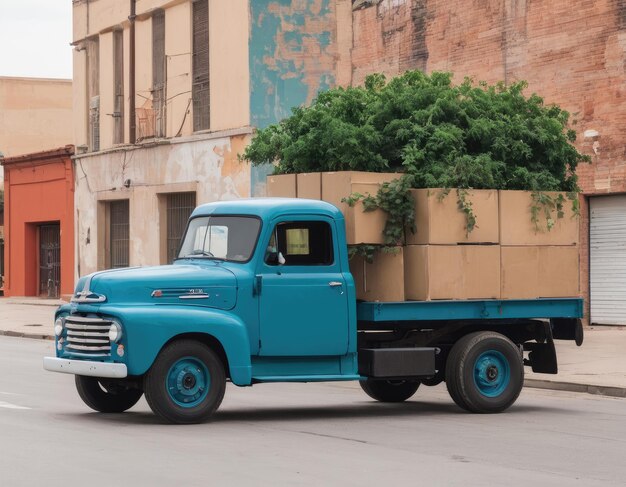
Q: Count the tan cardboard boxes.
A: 8